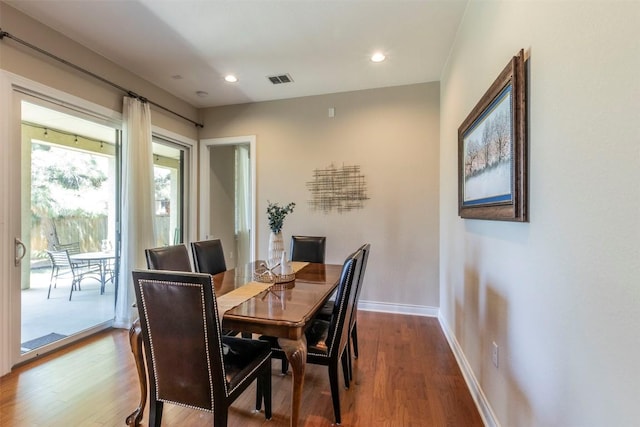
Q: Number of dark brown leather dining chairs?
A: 6